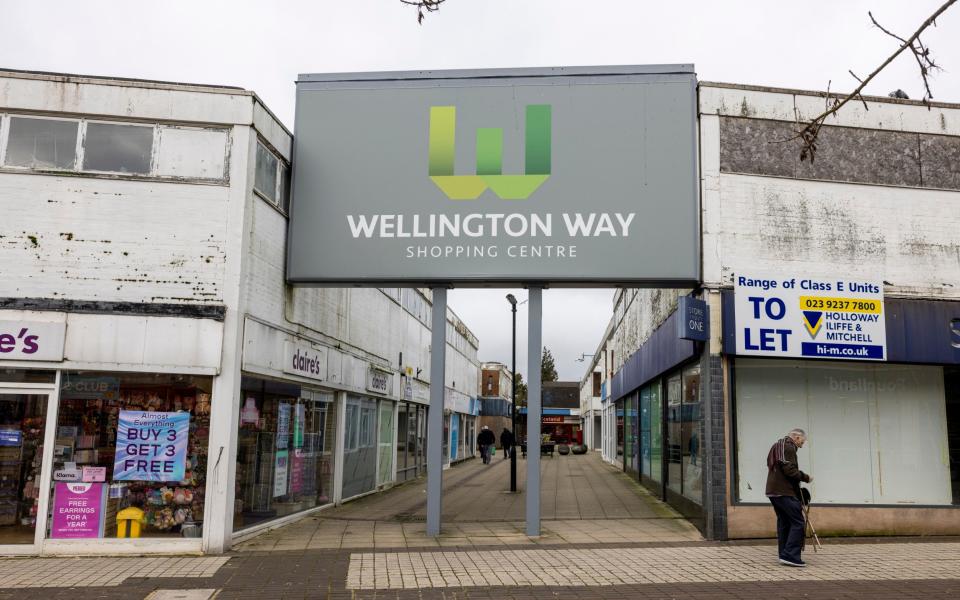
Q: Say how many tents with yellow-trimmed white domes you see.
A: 0